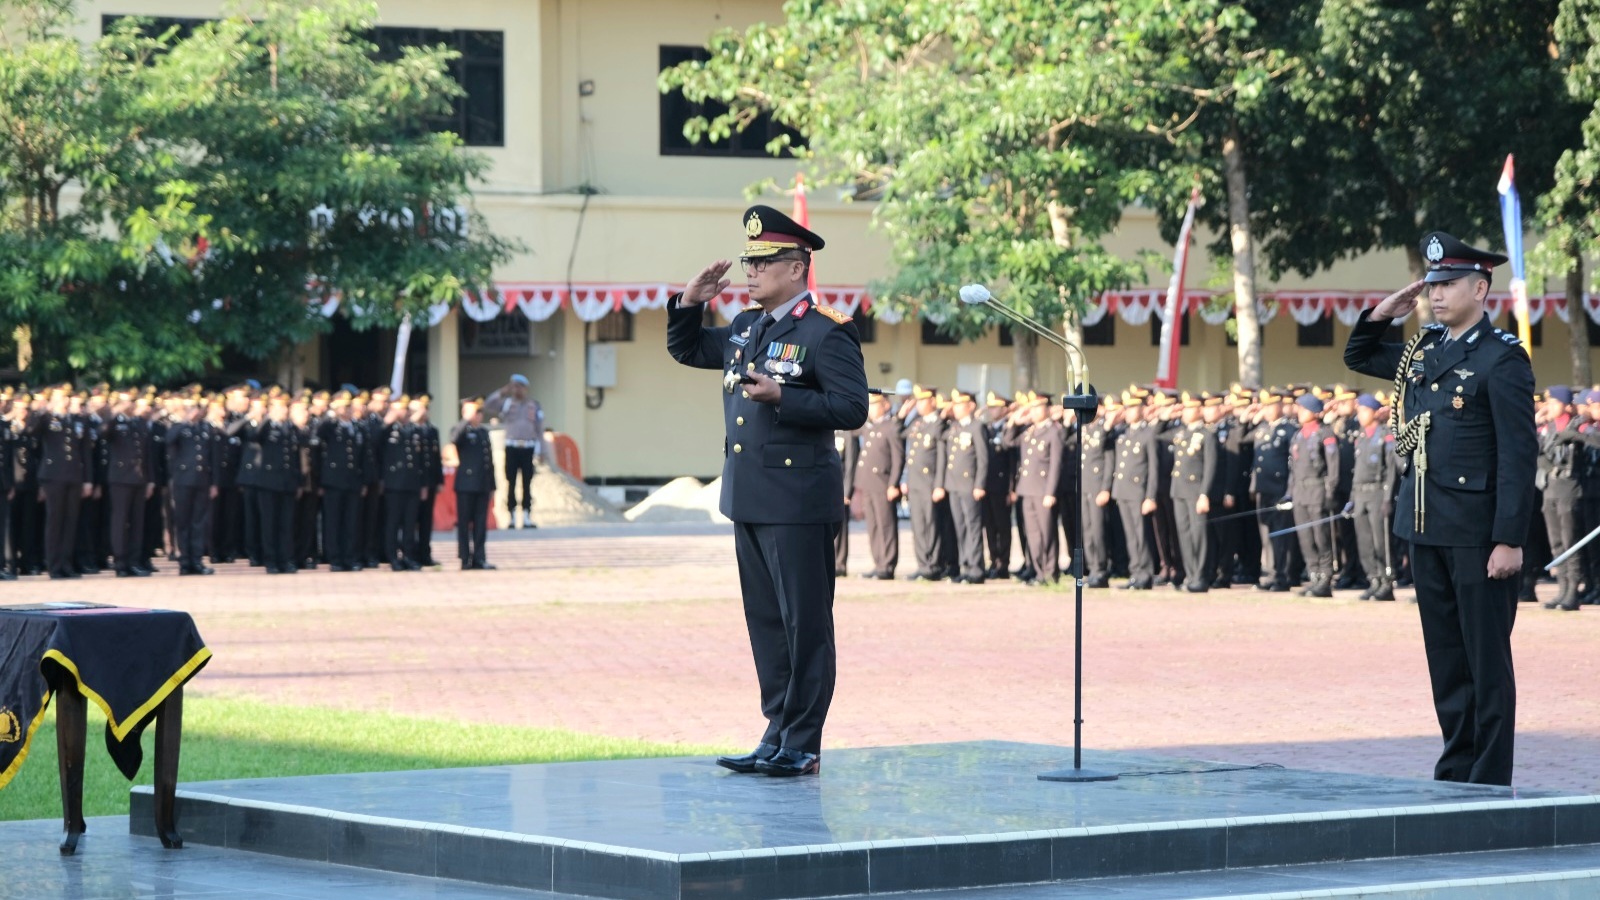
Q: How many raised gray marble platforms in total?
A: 1